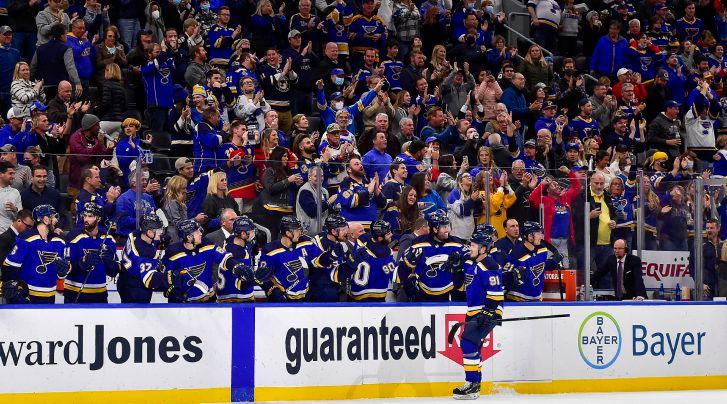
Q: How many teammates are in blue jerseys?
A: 12